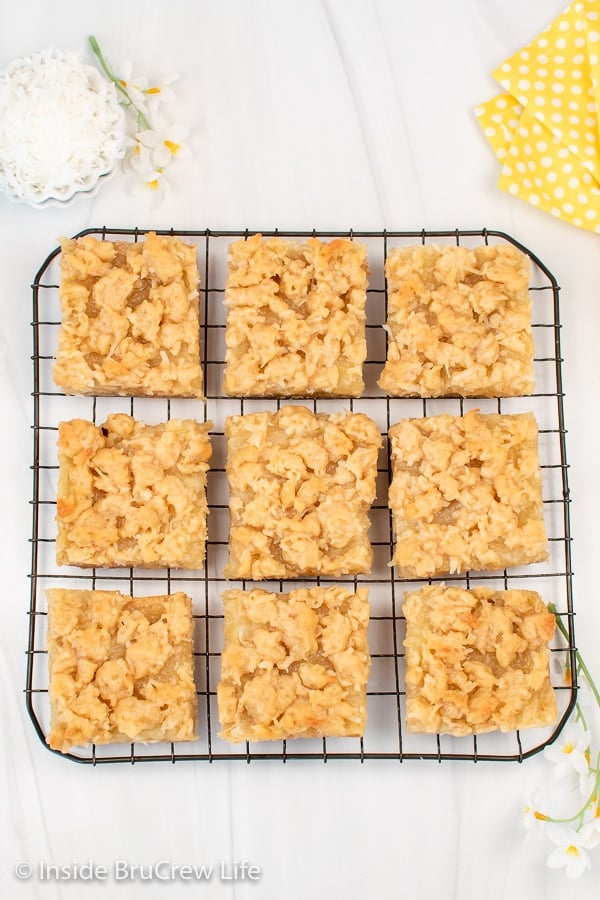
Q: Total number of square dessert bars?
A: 9